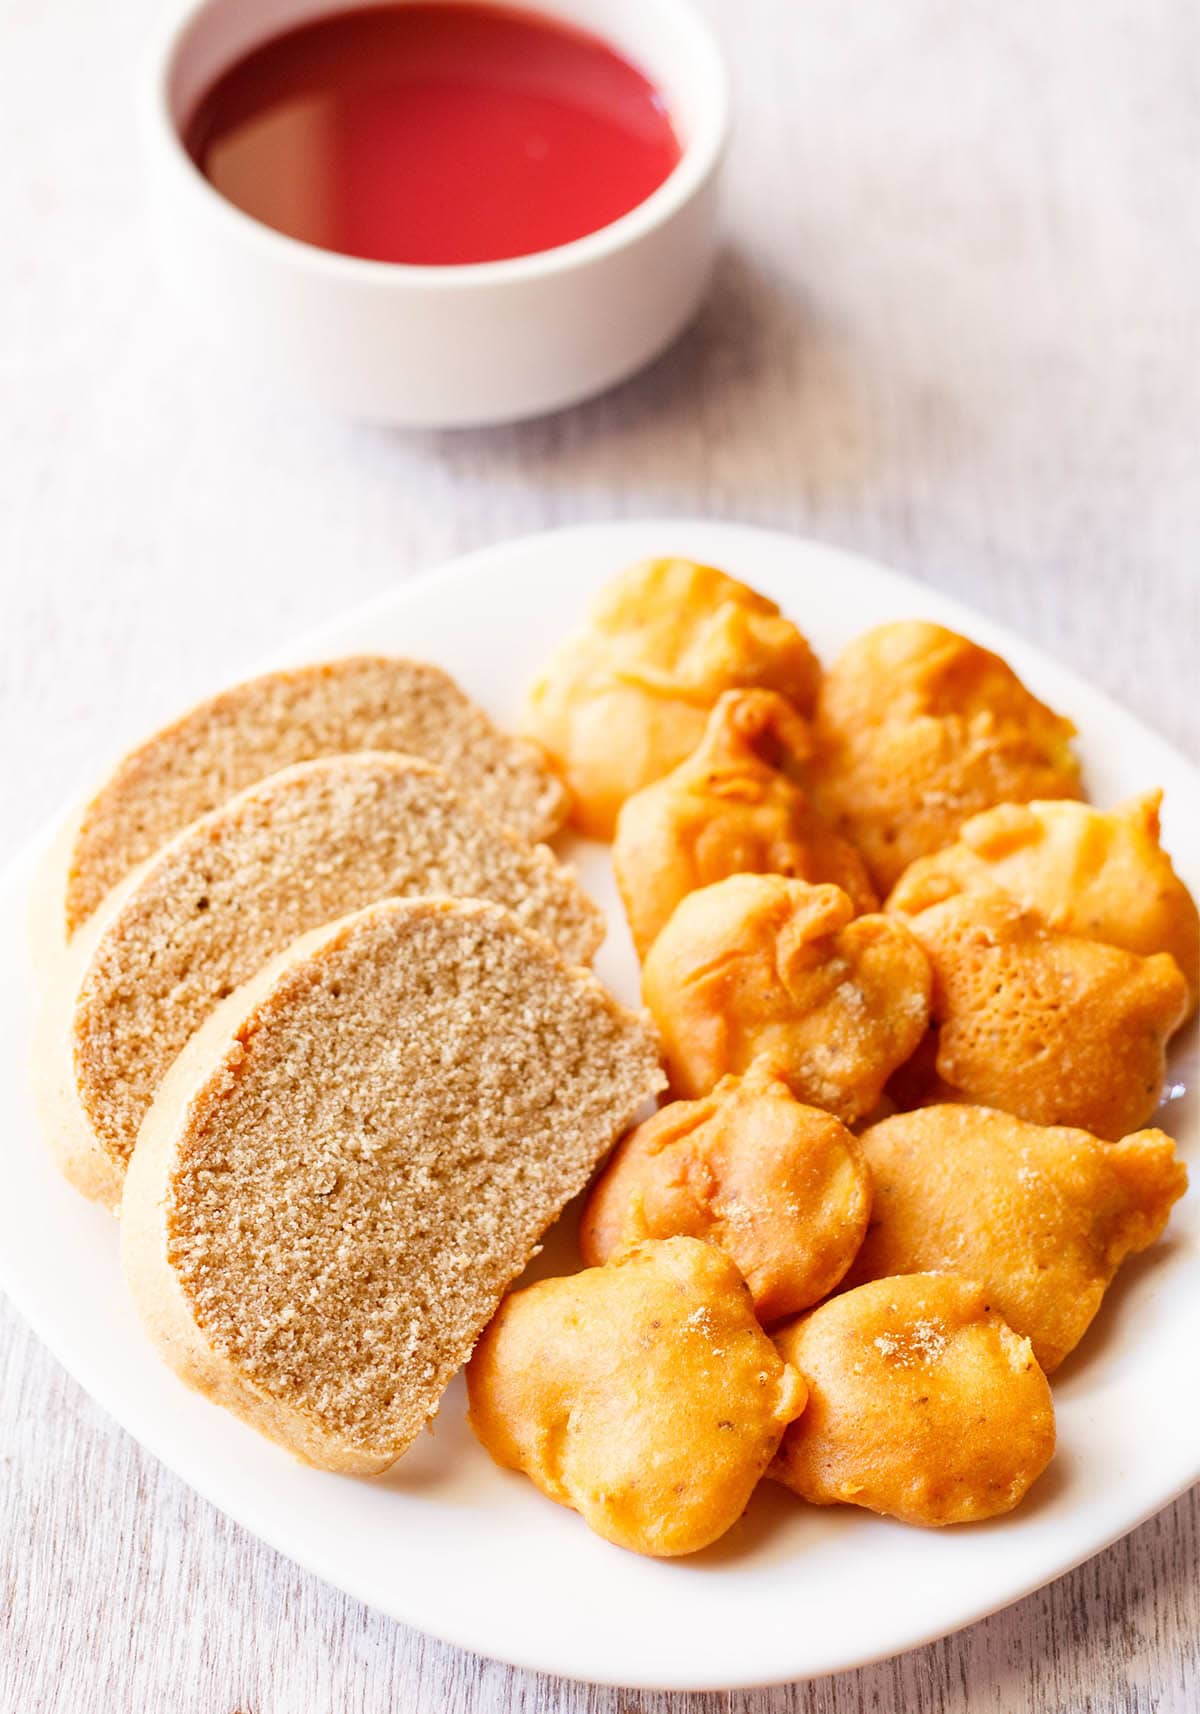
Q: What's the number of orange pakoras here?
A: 10